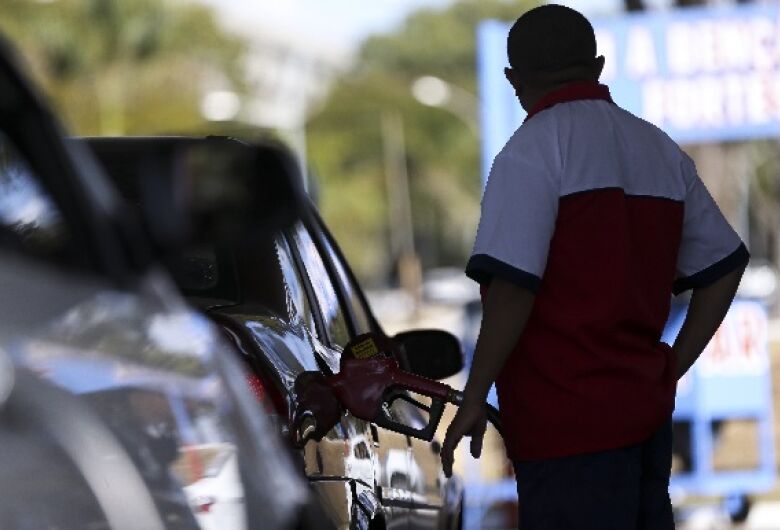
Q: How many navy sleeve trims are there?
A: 2